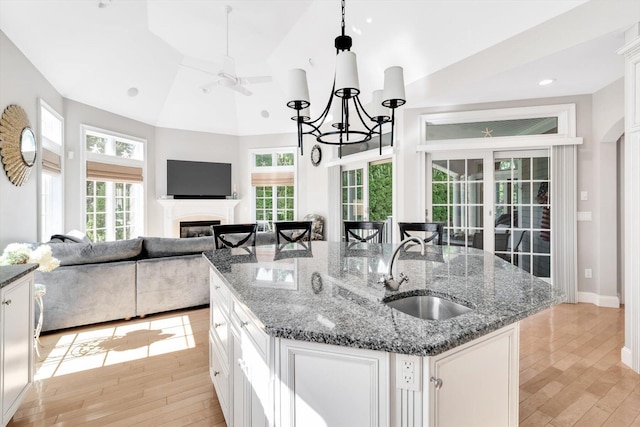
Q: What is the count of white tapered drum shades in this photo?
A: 6